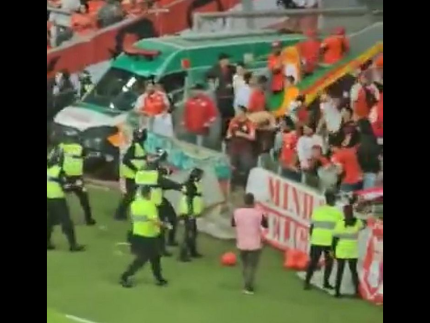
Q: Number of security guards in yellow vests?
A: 8